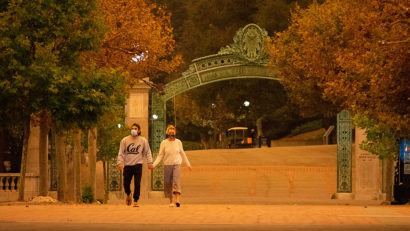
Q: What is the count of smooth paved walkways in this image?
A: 1